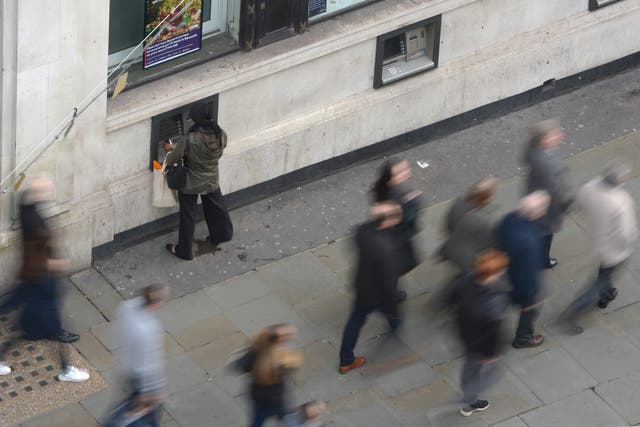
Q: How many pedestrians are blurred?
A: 11